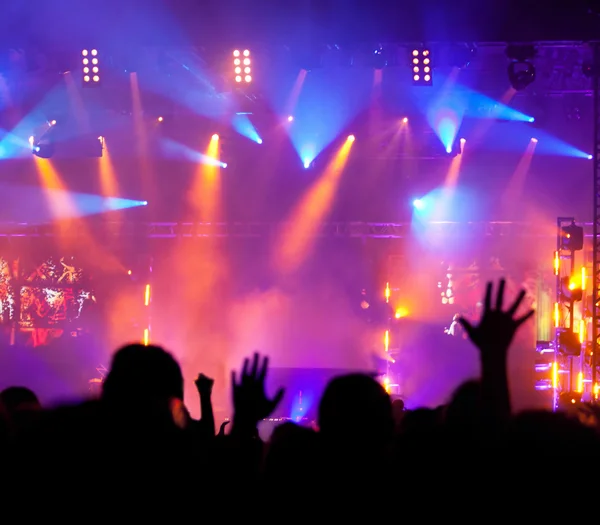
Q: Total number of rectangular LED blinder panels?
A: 3